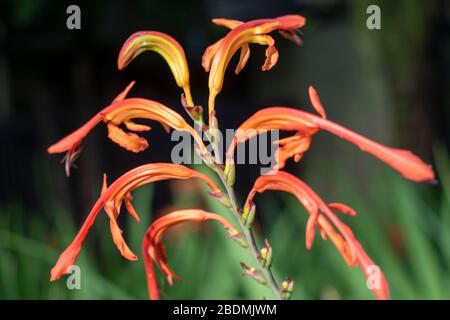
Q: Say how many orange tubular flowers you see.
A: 7